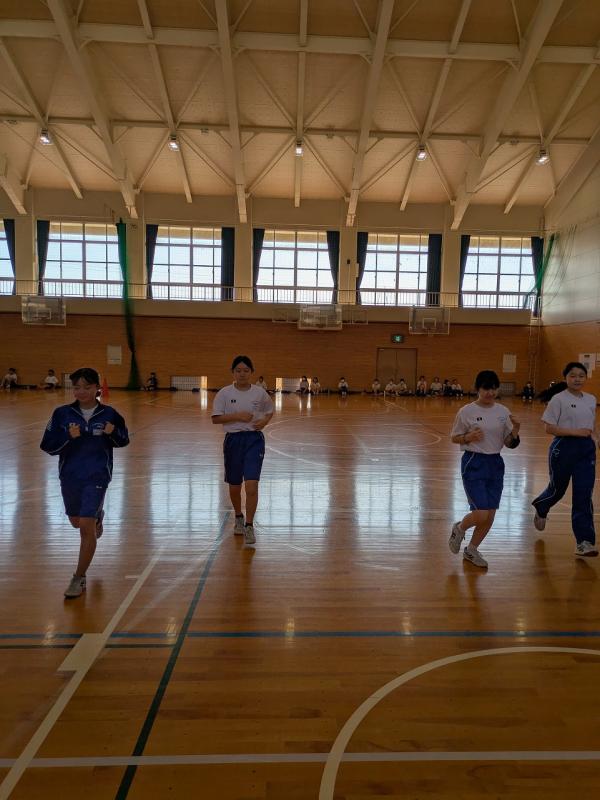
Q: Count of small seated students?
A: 15